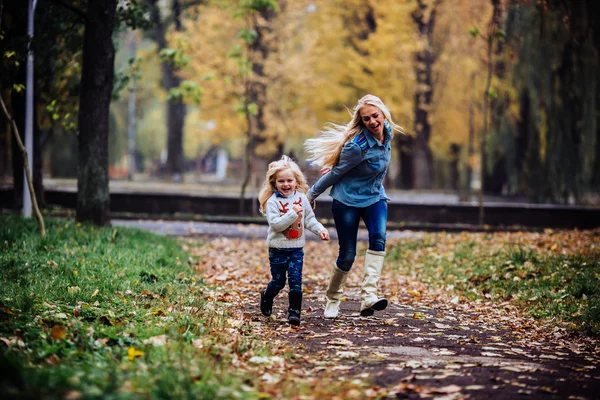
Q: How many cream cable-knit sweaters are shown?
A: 1